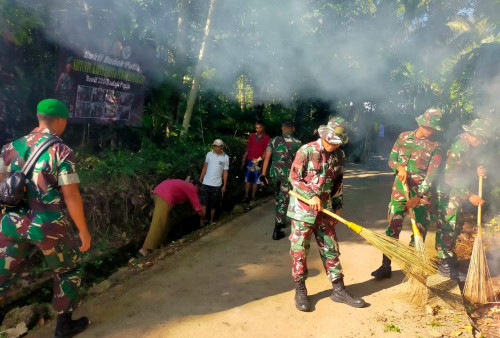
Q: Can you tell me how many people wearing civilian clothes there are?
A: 3